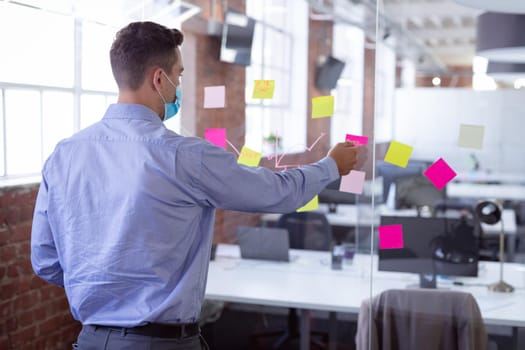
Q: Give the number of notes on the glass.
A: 12